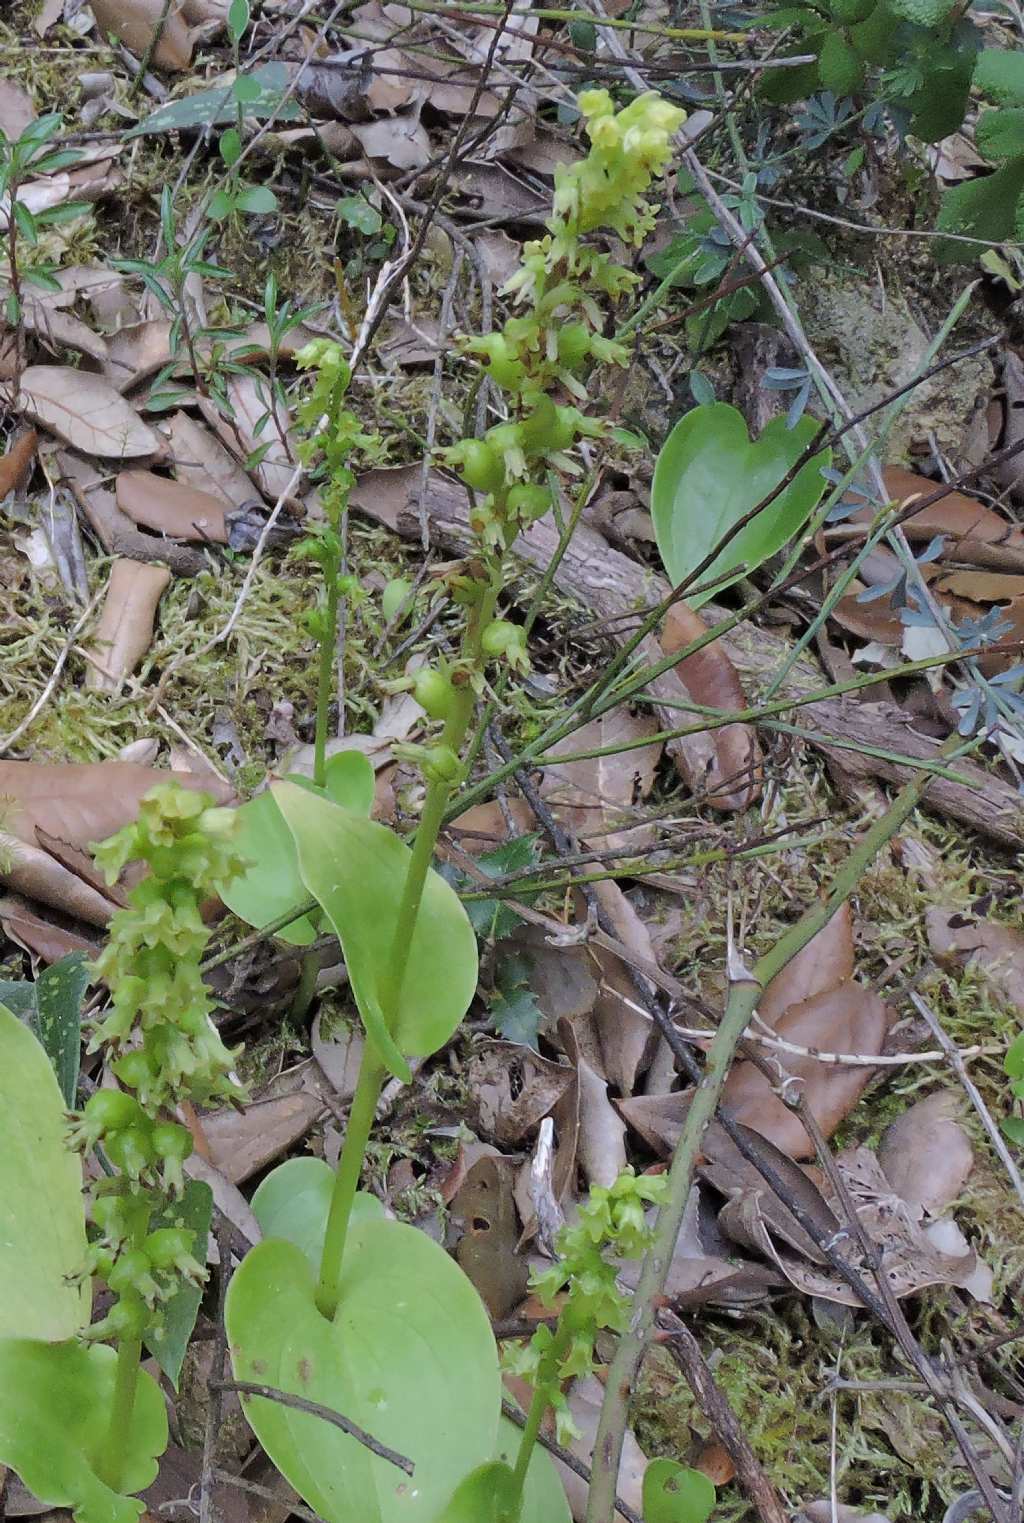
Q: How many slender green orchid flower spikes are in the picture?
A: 4